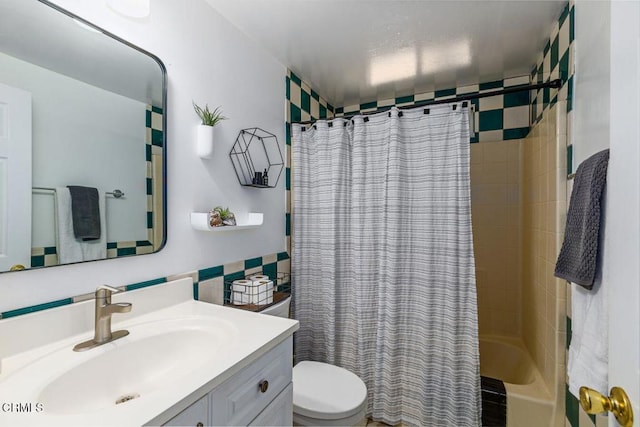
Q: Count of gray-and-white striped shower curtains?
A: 1